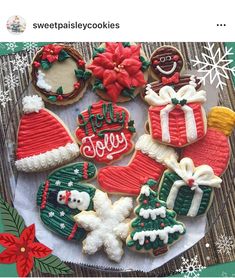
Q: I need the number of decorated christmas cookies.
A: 12